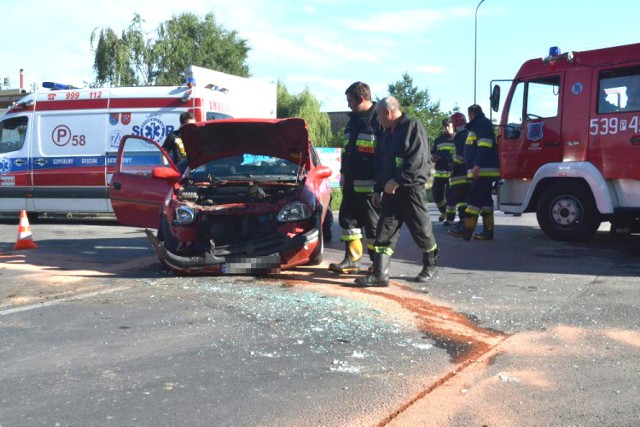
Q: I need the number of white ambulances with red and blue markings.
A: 1